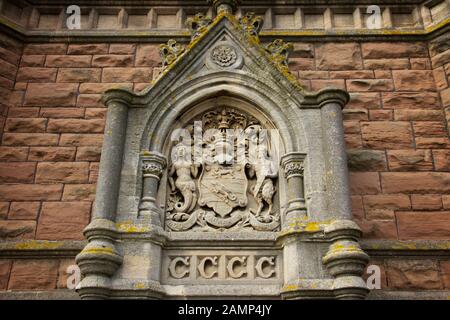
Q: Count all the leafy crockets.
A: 4